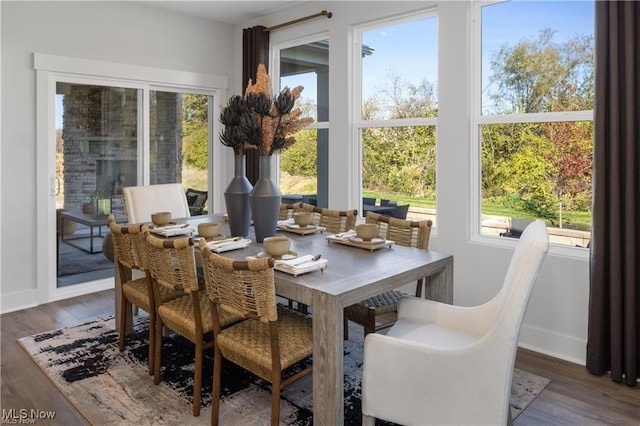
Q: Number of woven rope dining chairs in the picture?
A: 6